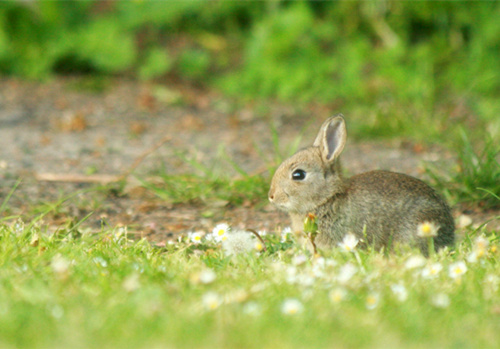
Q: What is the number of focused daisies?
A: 2